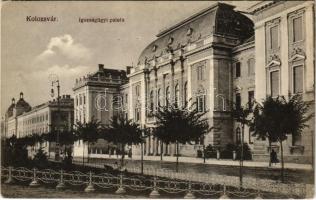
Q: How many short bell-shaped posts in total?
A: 9